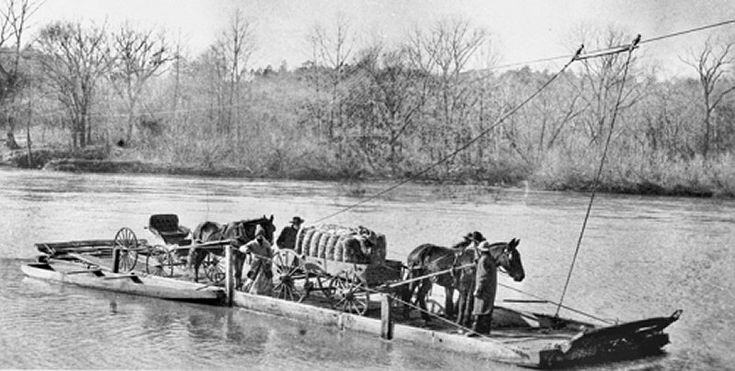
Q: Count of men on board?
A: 4